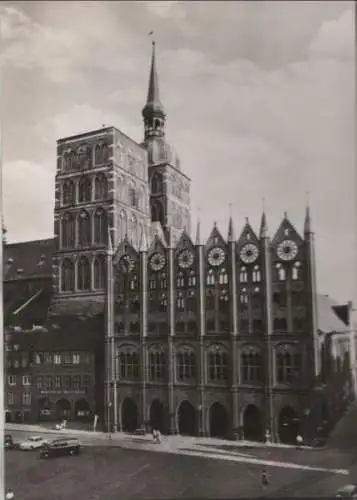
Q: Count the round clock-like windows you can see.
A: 6